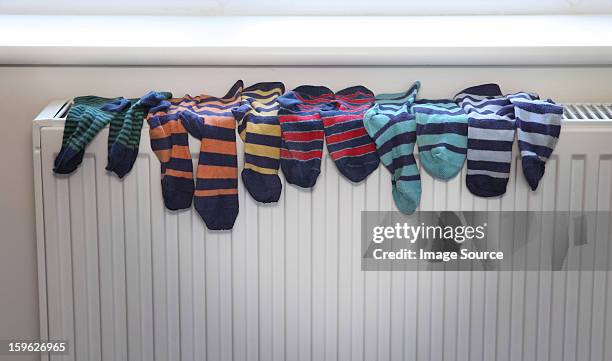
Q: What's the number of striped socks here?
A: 11